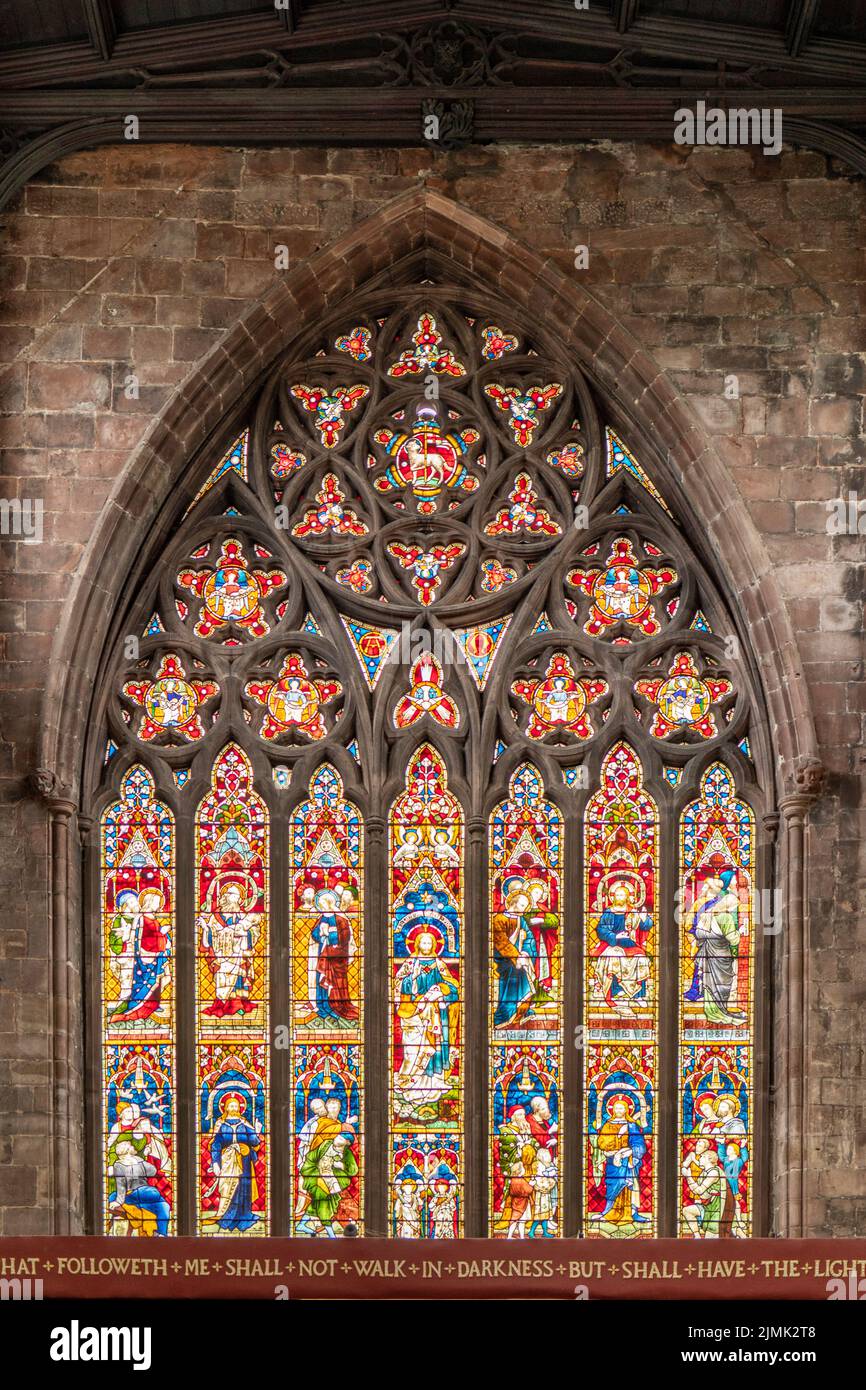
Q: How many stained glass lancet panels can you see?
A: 7